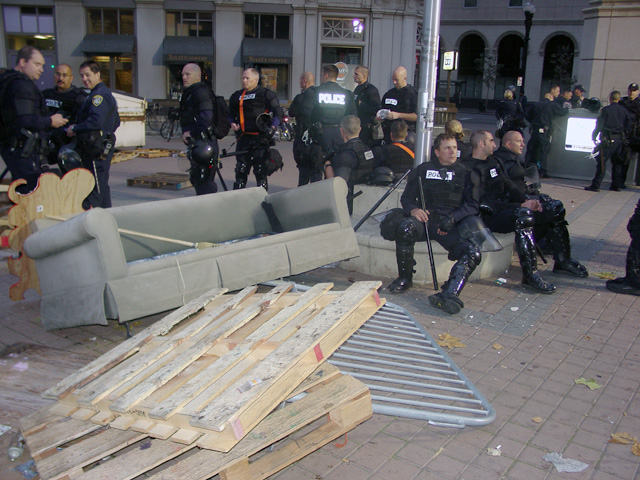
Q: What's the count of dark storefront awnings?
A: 3